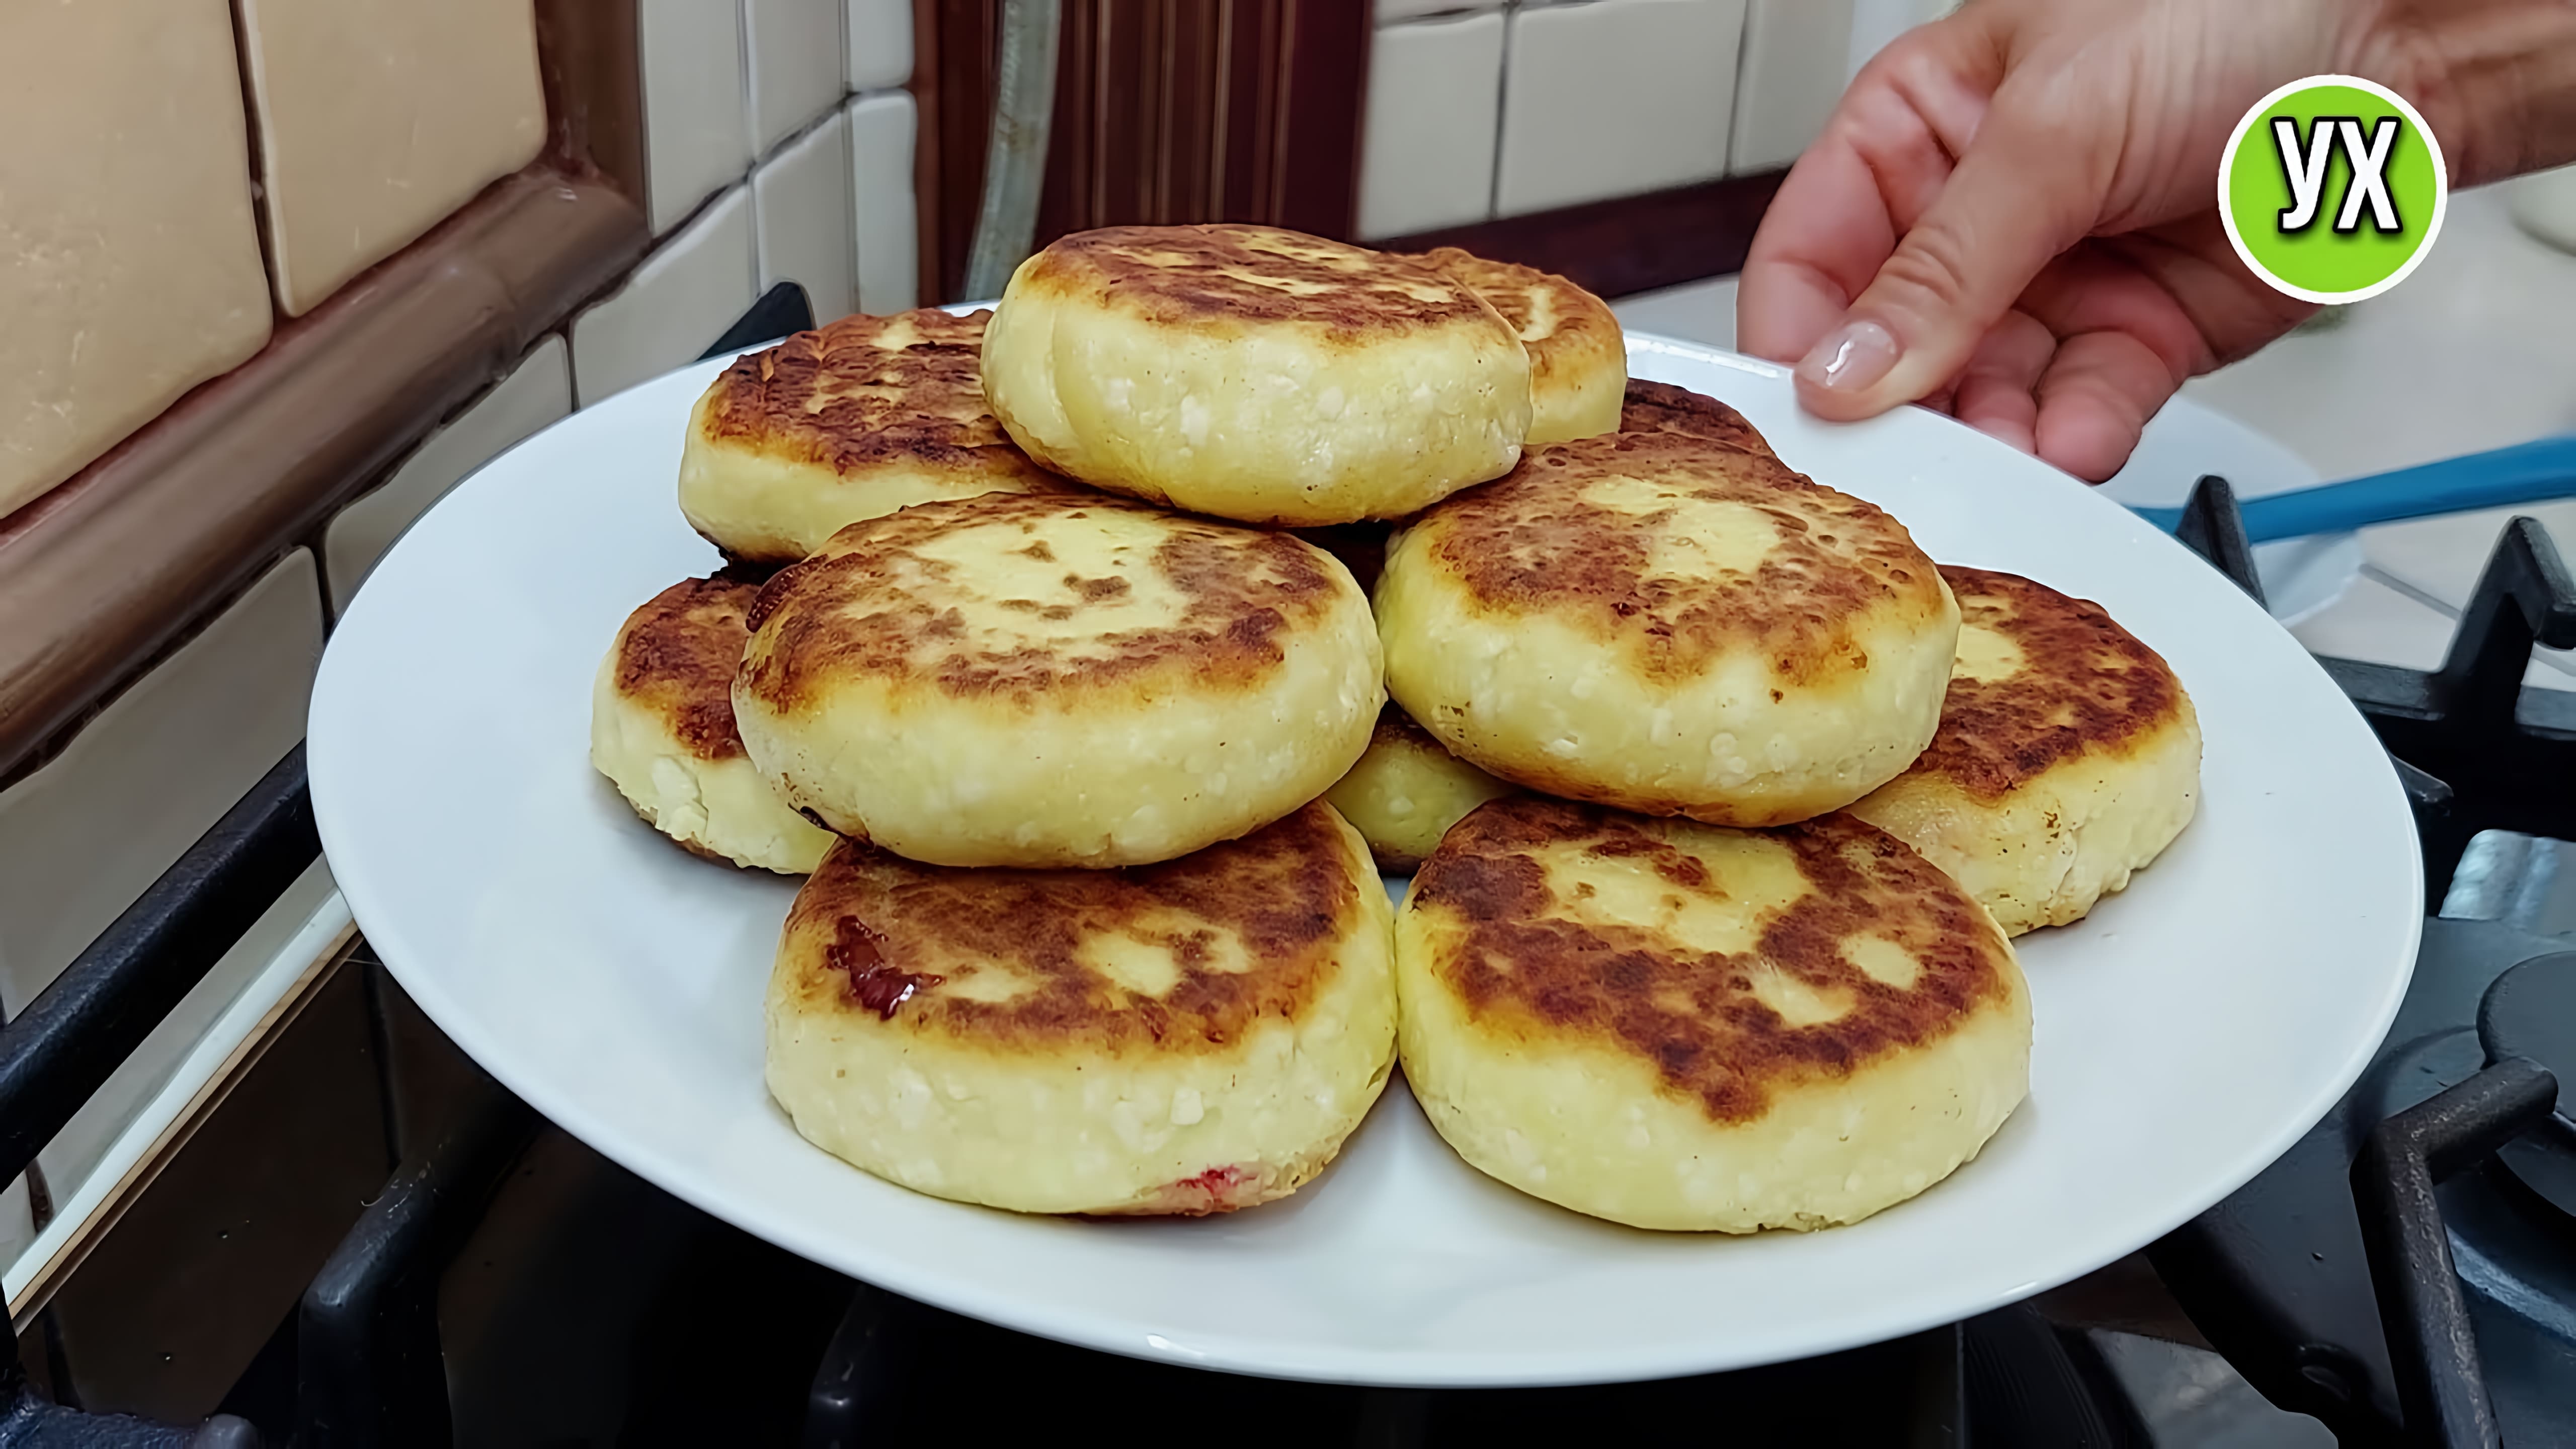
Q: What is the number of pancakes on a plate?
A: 11